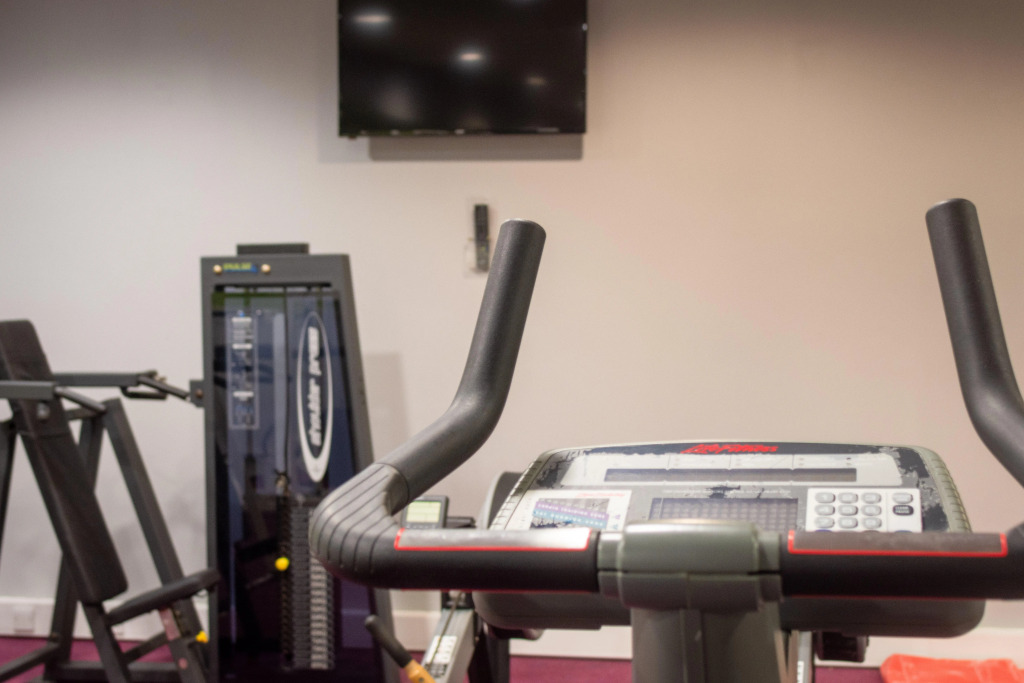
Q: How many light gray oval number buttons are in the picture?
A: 9